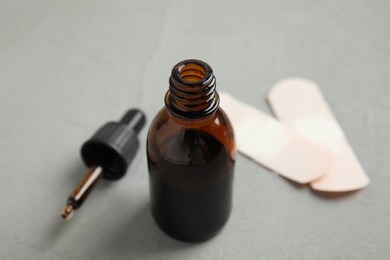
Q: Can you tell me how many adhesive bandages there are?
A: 2